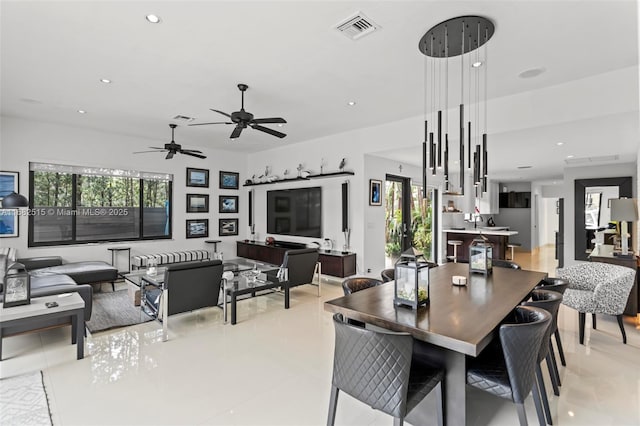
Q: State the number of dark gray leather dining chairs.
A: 8